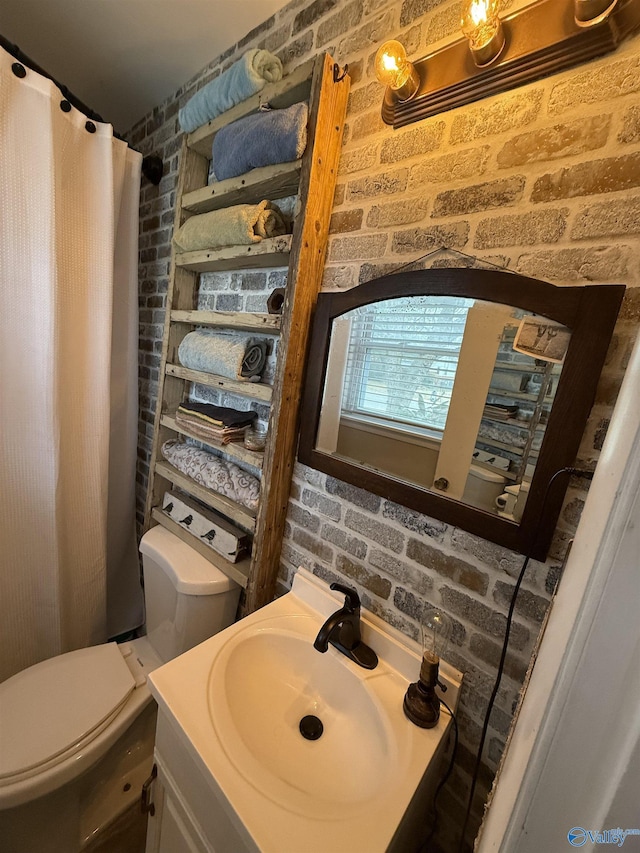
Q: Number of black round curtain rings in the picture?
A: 3